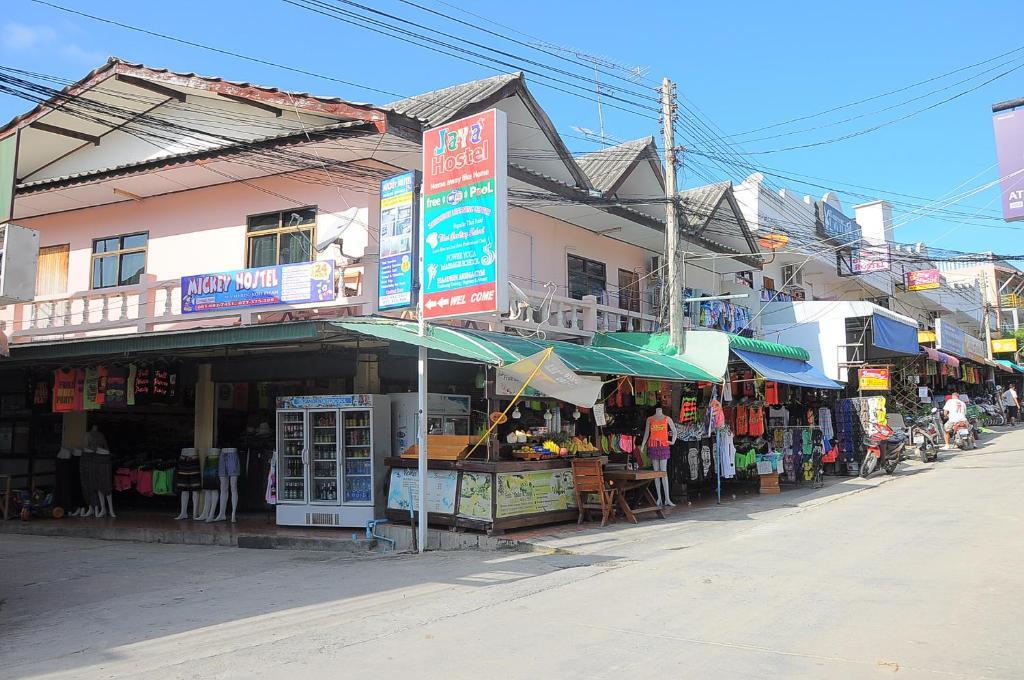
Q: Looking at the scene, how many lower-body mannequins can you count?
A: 7